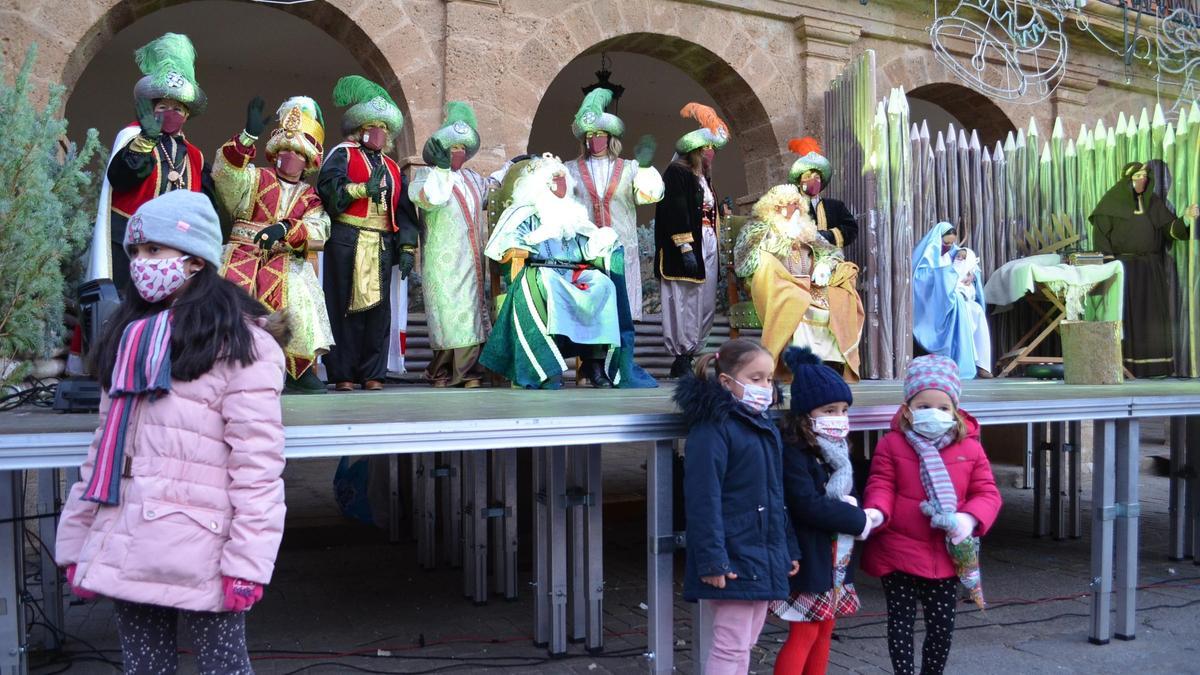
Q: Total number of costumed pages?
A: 6